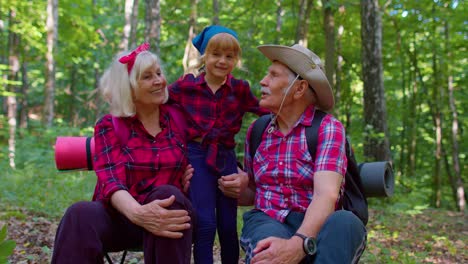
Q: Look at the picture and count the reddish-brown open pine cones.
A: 0